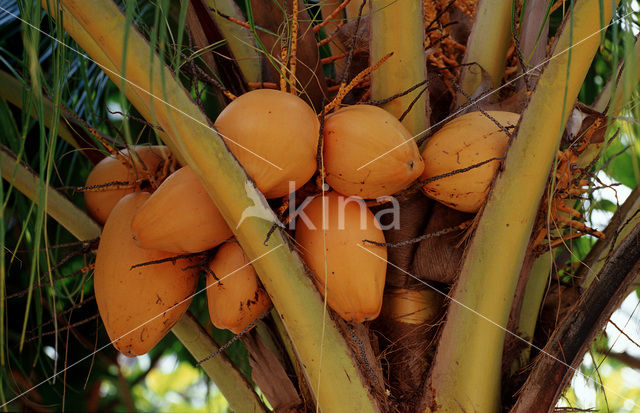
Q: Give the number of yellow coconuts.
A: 8